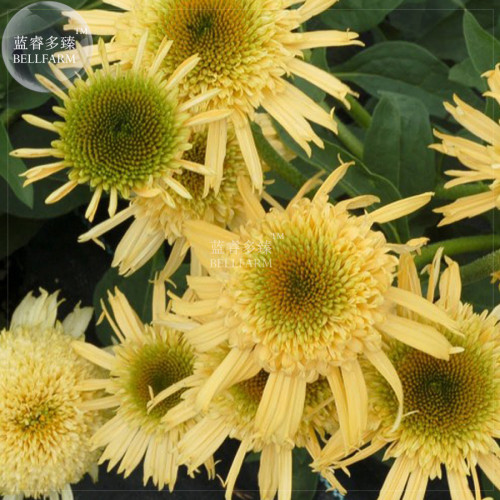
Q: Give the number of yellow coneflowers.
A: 9